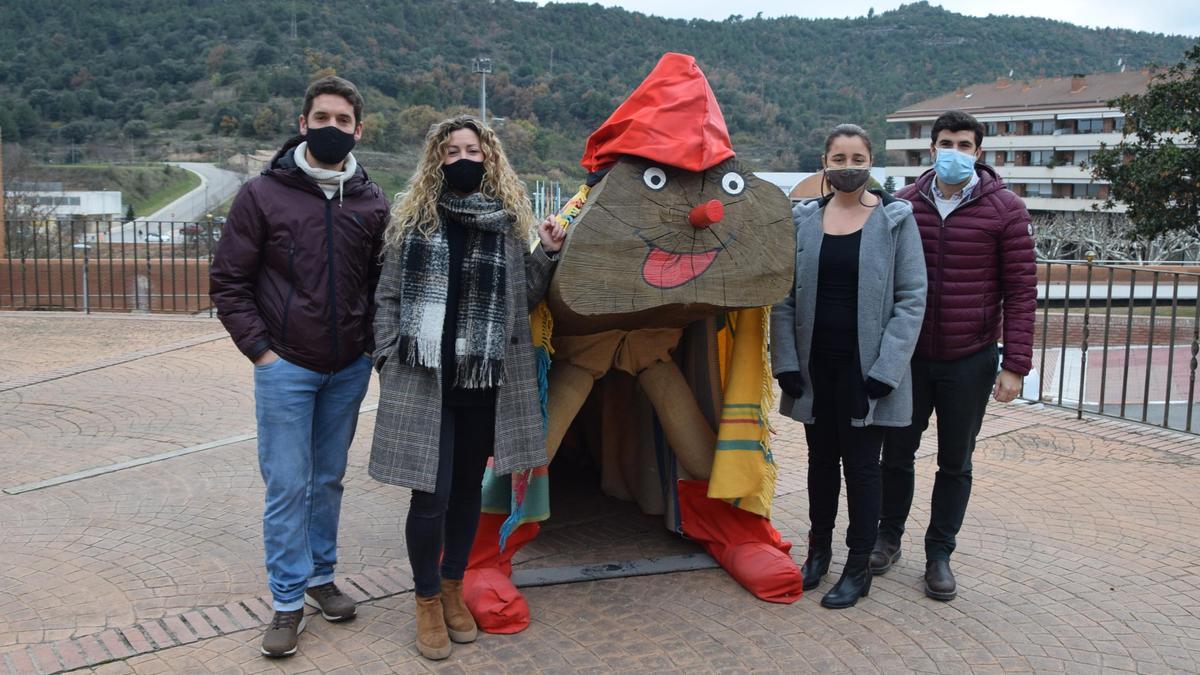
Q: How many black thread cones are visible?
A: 0